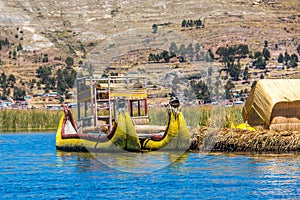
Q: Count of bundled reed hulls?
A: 2